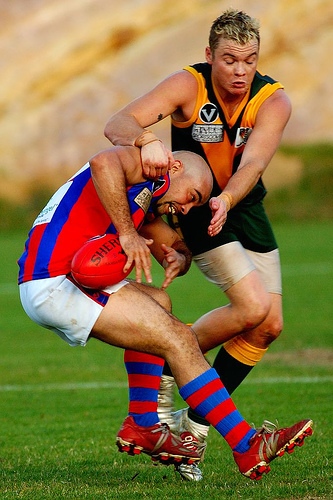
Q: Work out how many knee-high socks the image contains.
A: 4